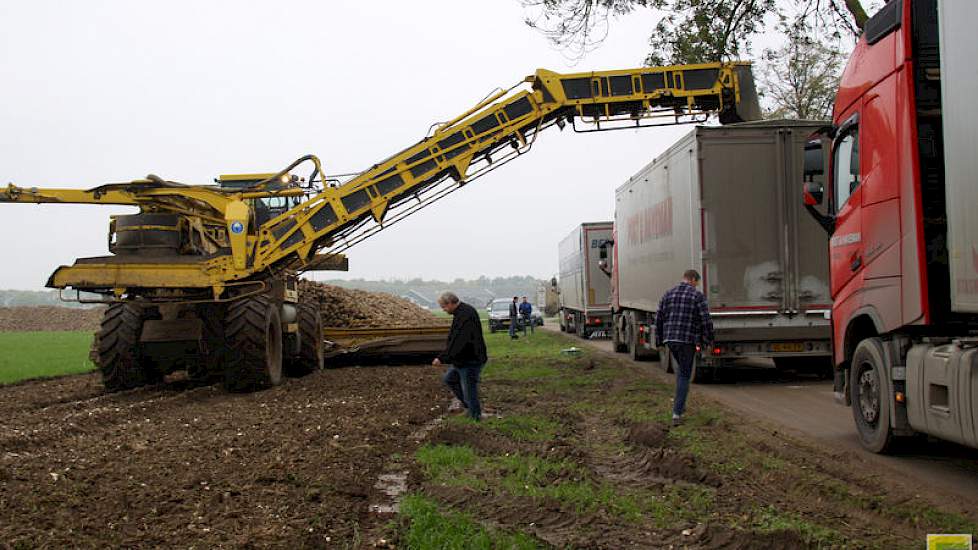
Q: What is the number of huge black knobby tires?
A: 3